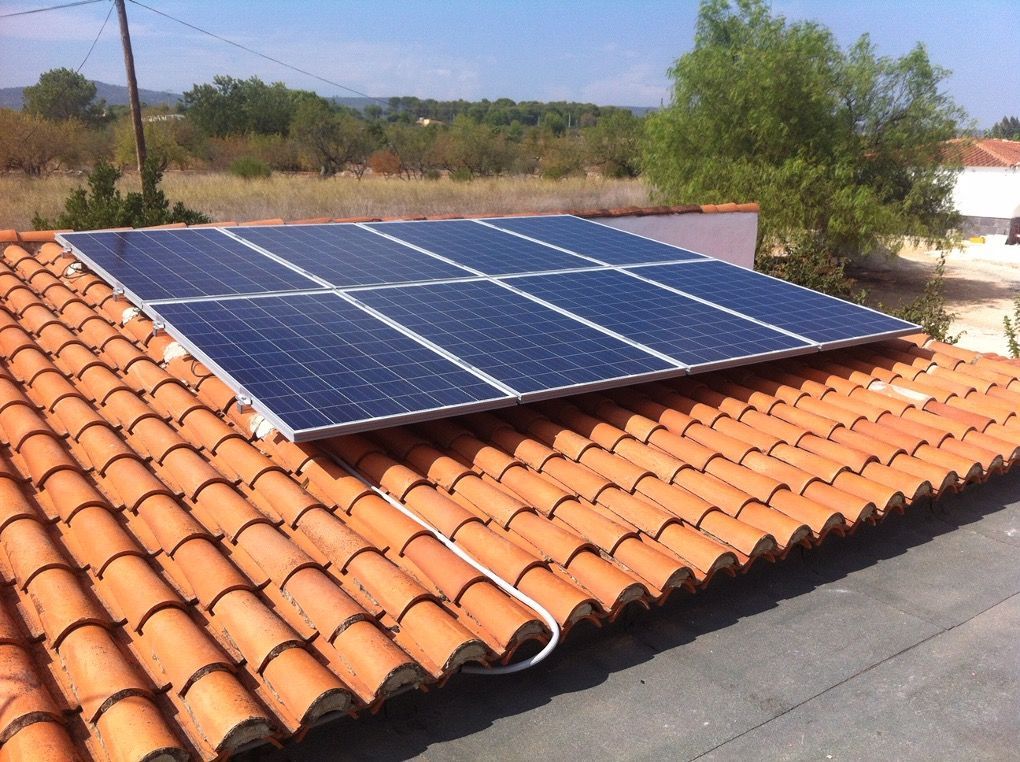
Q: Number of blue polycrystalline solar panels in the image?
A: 8